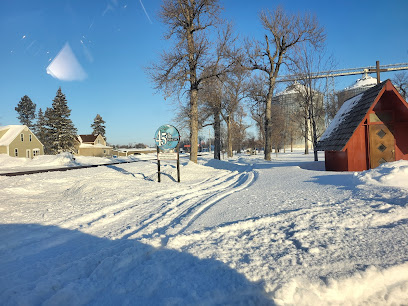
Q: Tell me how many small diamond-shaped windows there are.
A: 3